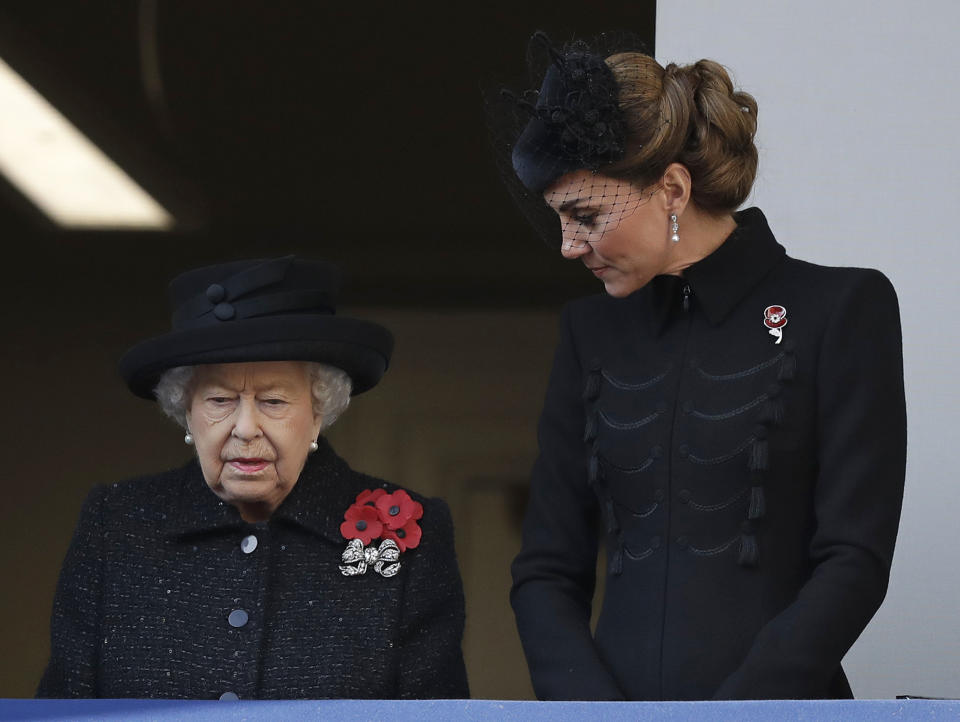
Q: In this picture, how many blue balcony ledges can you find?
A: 1